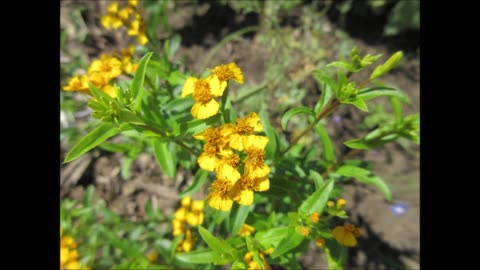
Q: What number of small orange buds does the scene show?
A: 5